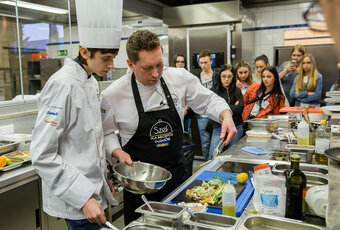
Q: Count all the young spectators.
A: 8